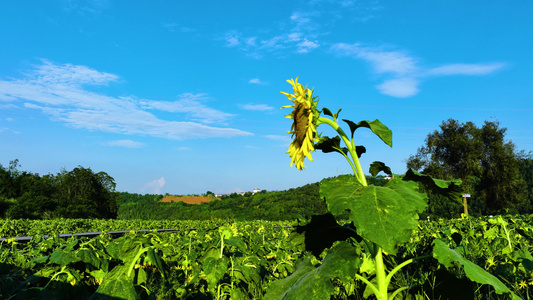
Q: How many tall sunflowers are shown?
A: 1